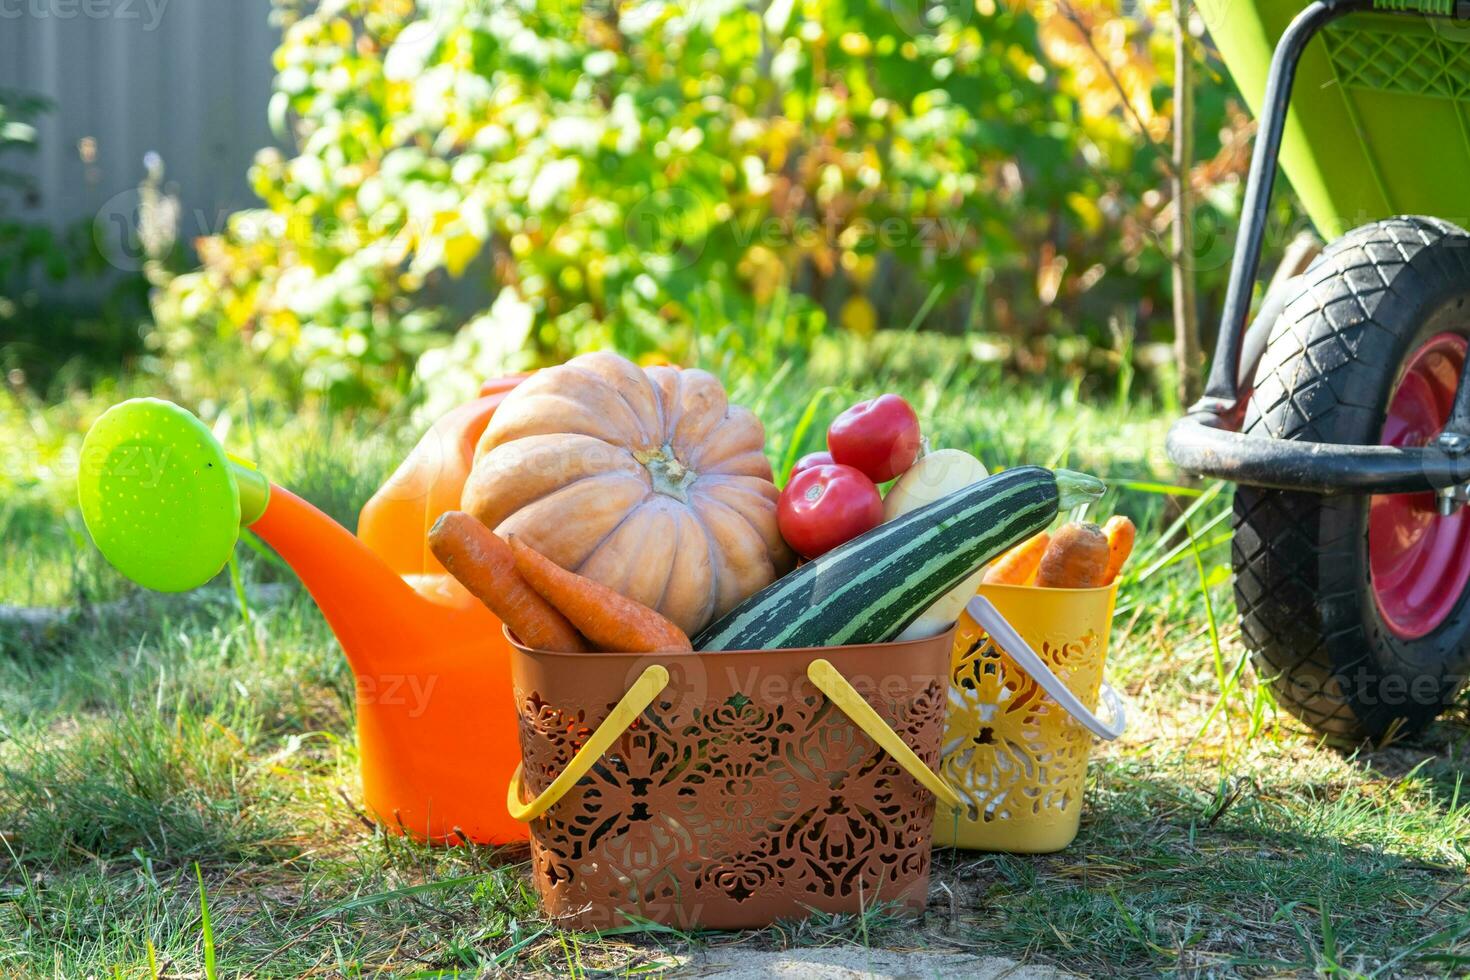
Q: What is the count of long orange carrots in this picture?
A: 5